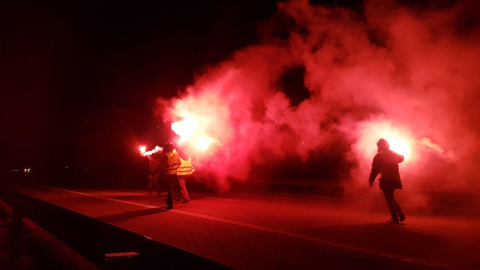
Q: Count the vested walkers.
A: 2